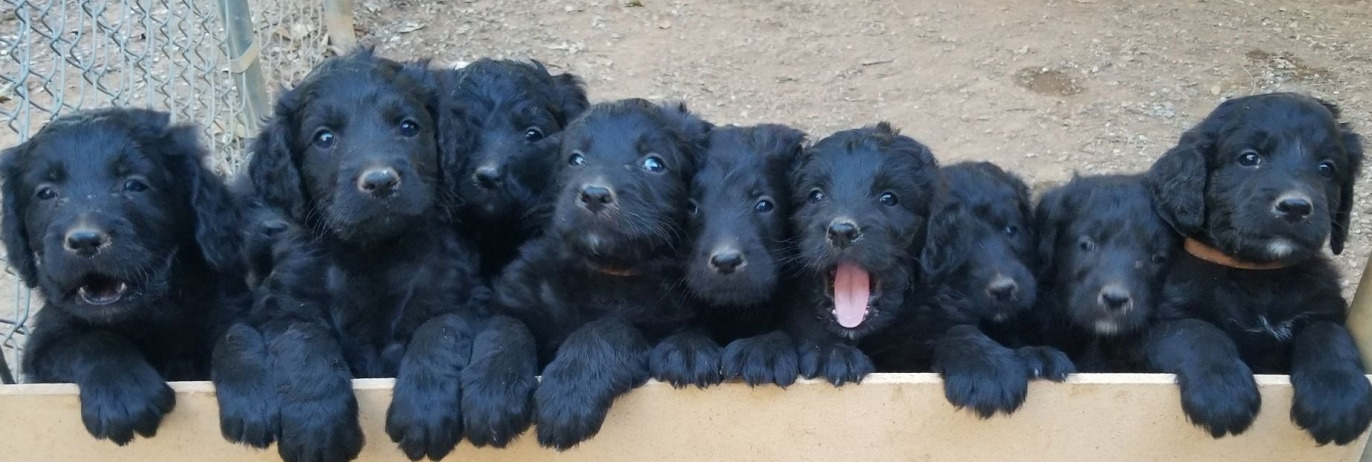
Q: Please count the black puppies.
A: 10